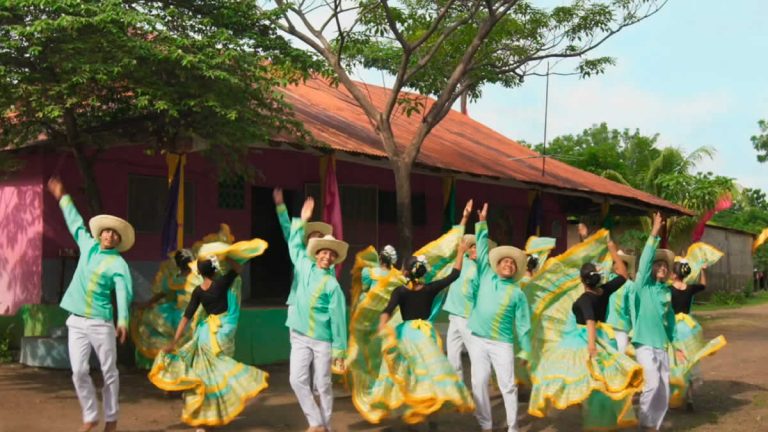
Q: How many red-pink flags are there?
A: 2